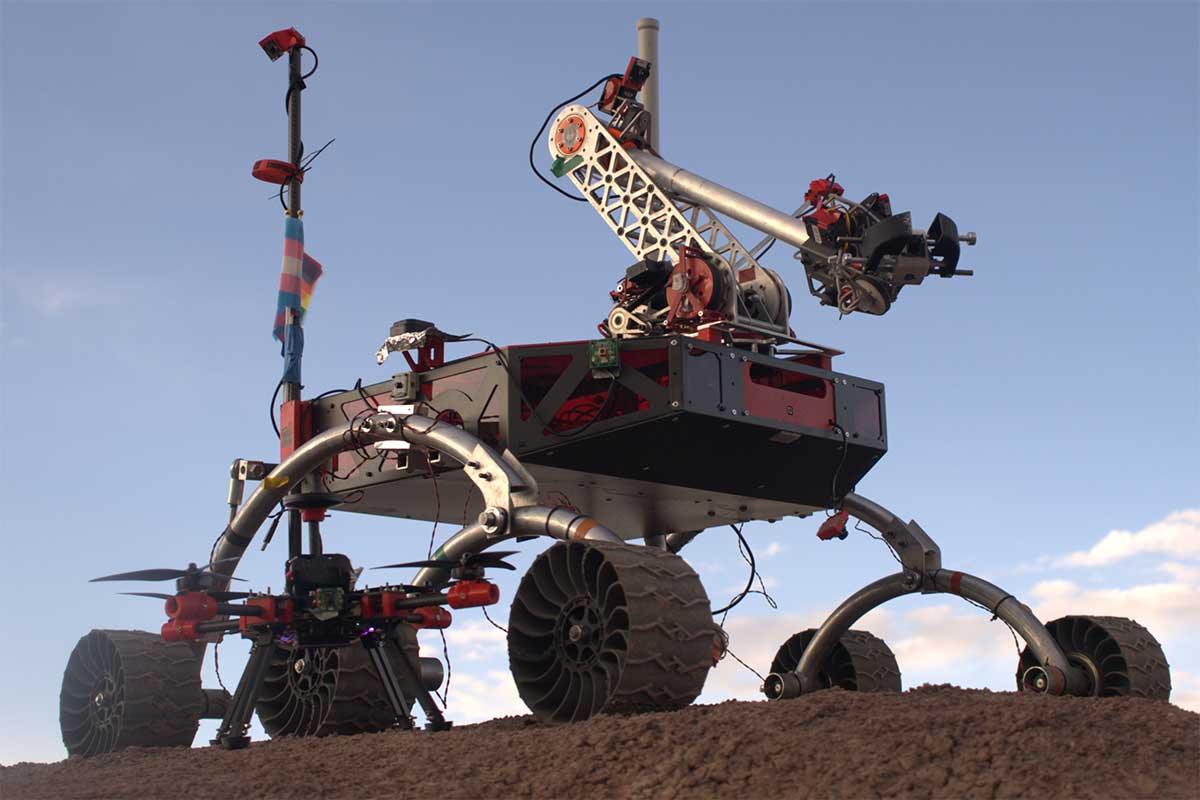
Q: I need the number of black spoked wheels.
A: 5